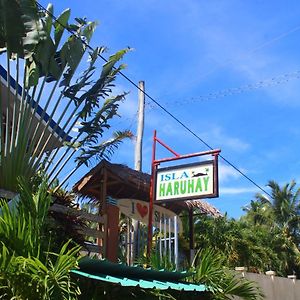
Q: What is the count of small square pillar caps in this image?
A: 3